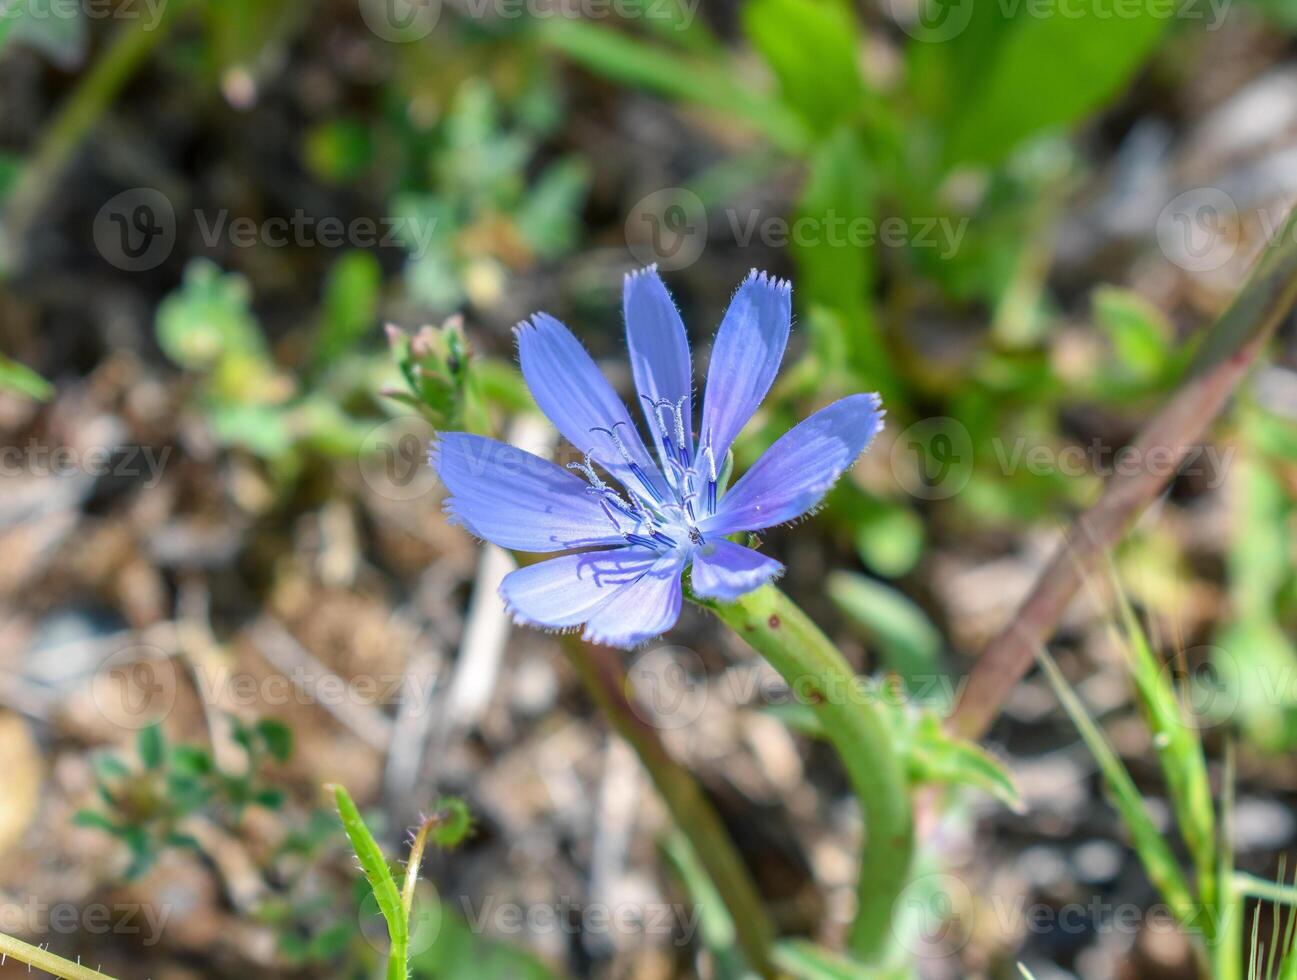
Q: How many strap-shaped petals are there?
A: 8